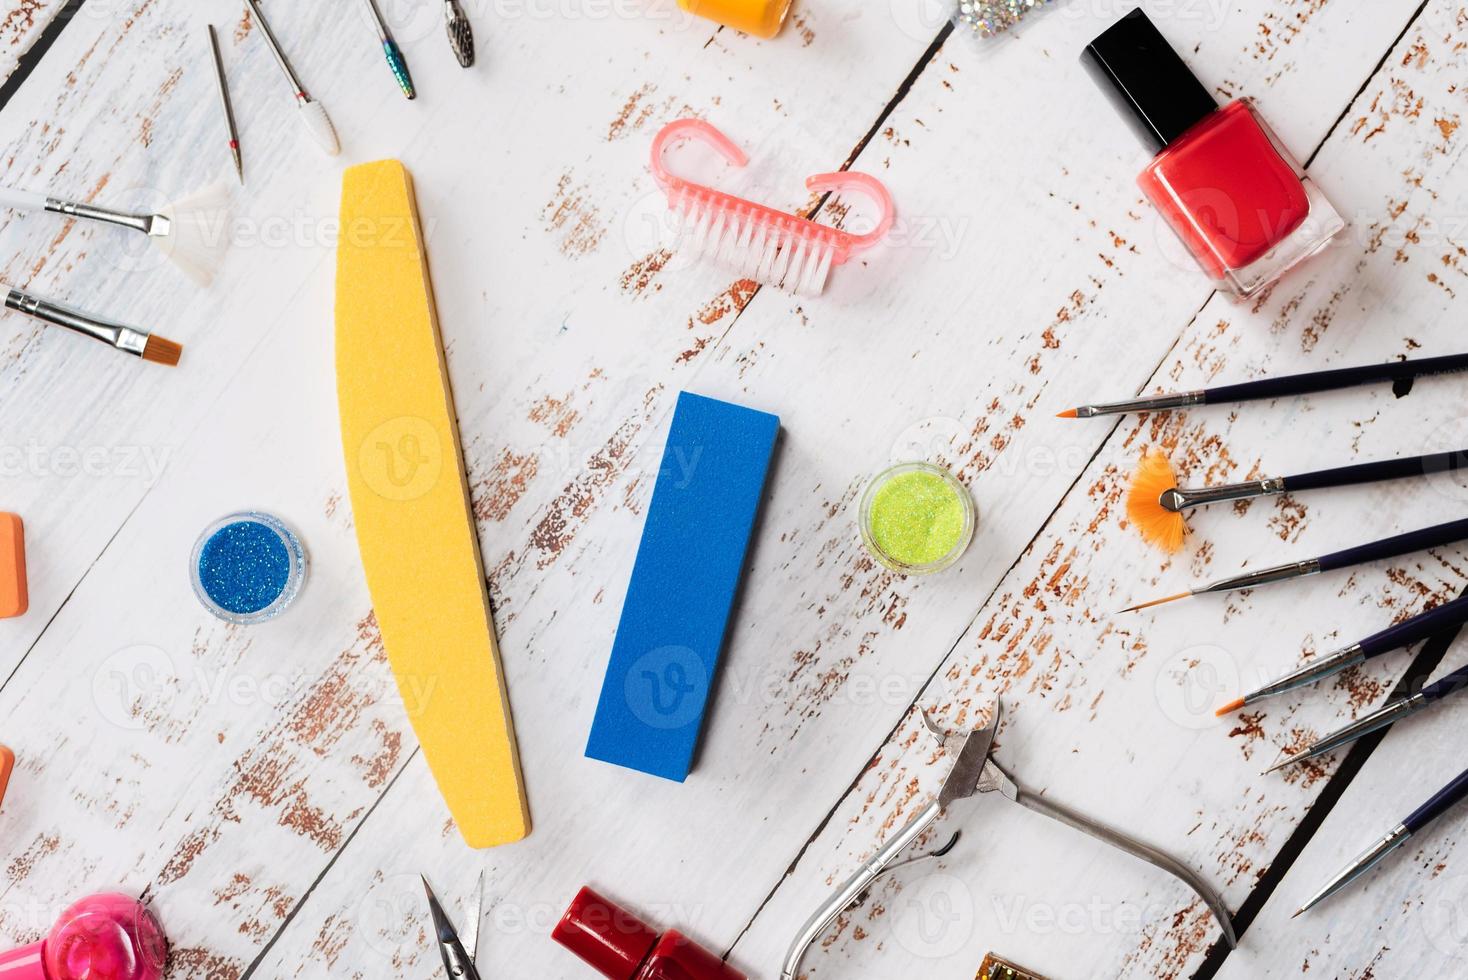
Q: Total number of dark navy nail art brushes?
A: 6